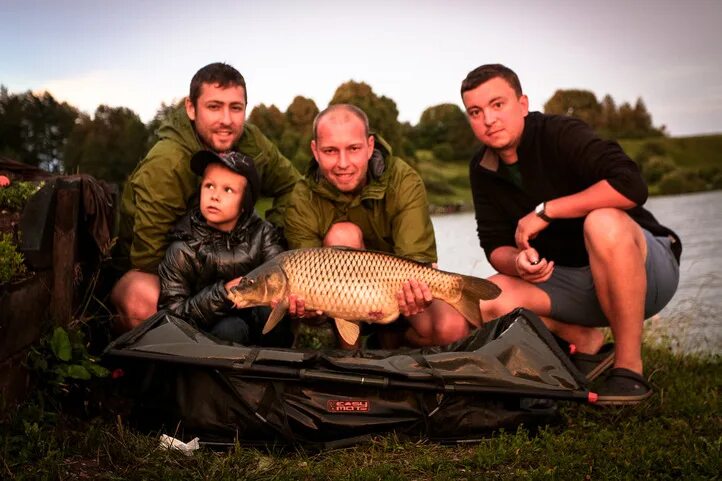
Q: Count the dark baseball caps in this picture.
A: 1